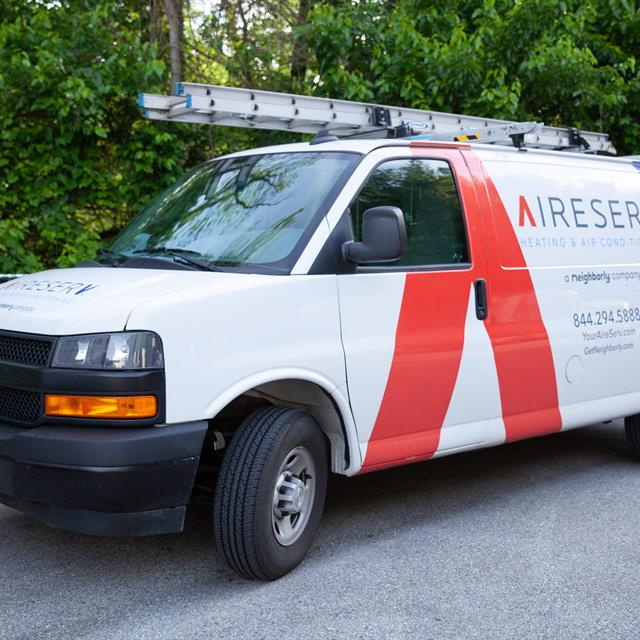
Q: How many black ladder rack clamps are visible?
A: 2